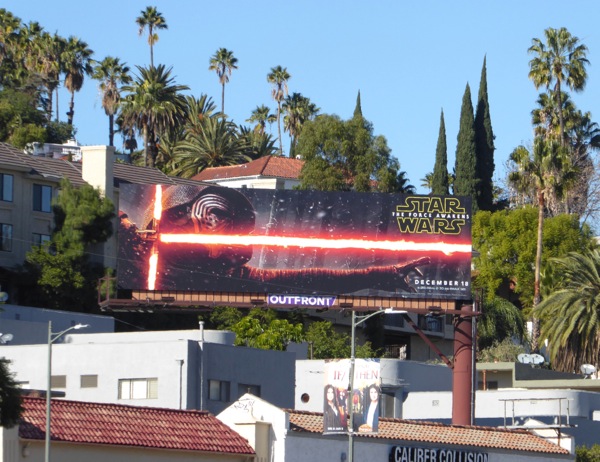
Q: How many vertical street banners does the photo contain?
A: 2